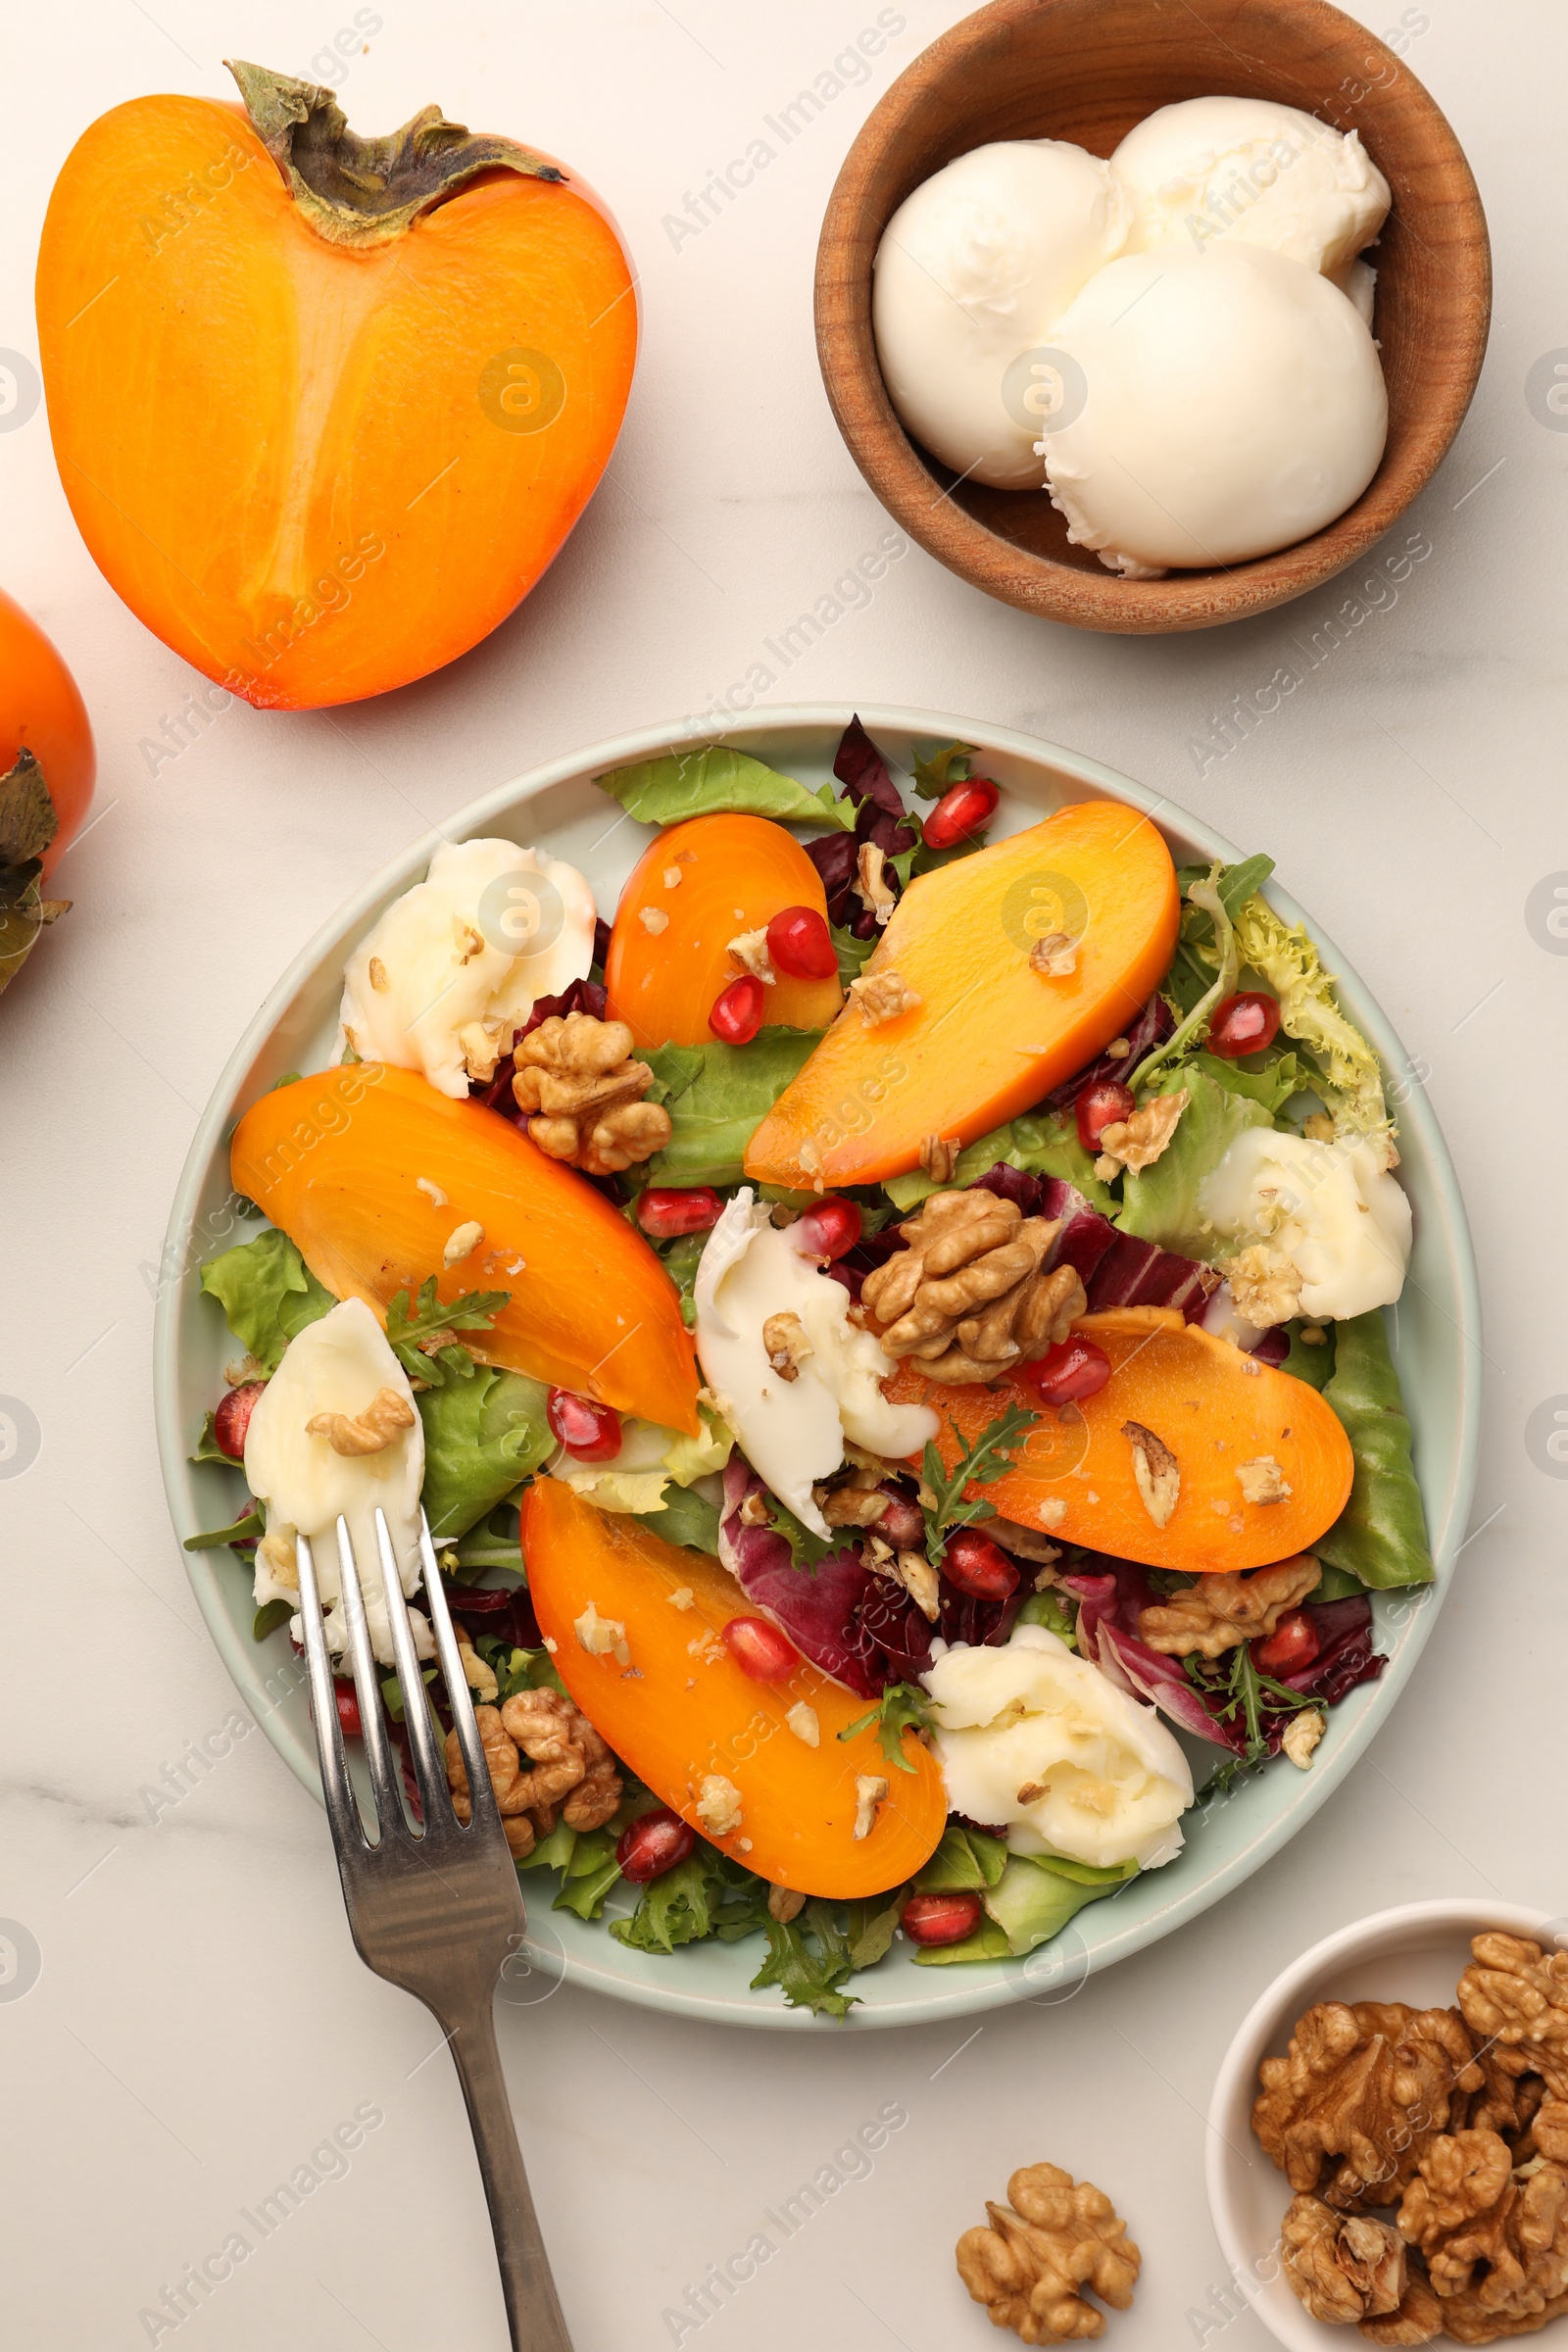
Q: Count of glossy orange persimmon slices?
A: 5